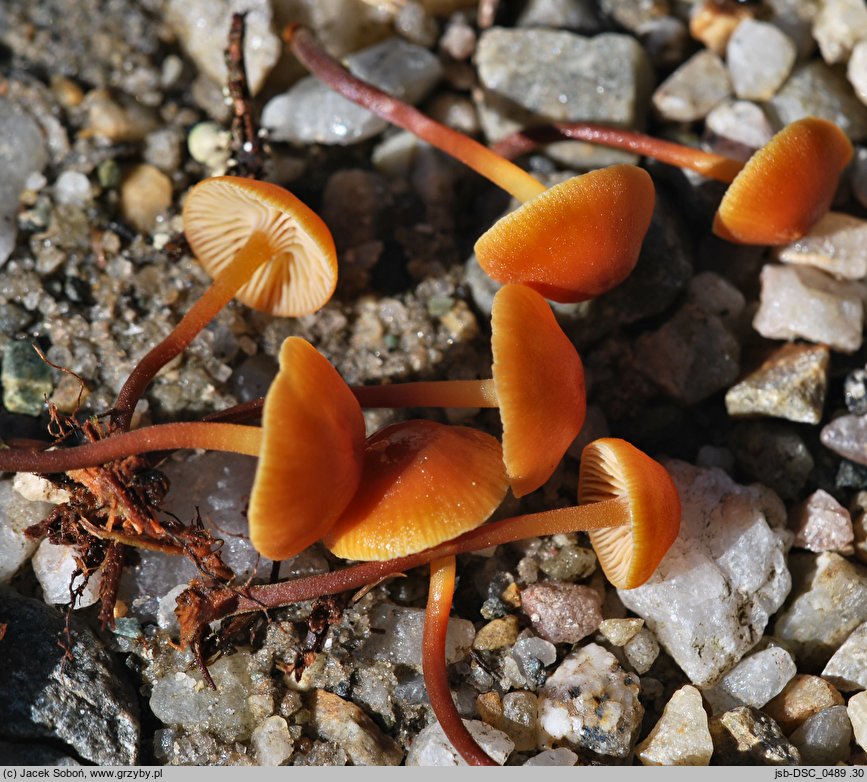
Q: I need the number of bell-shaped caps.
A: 7